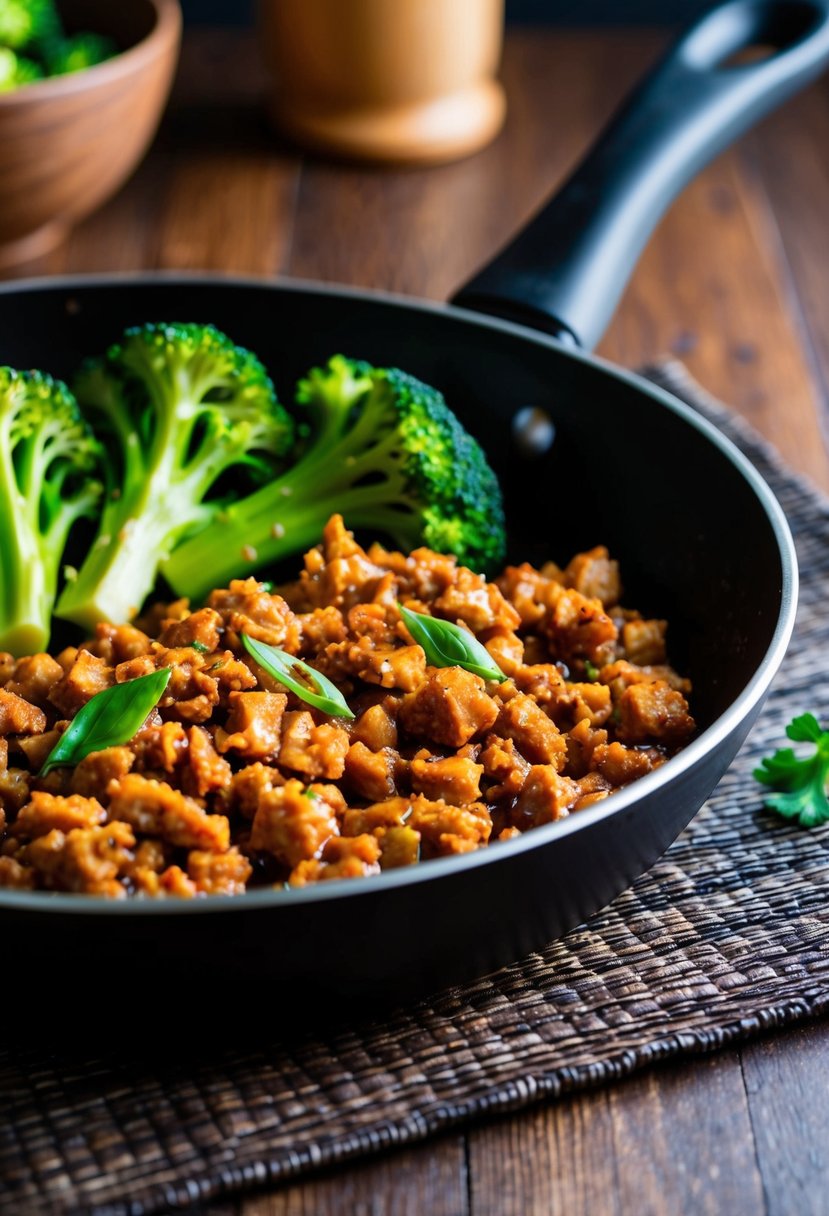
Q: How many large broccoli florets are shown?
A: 3